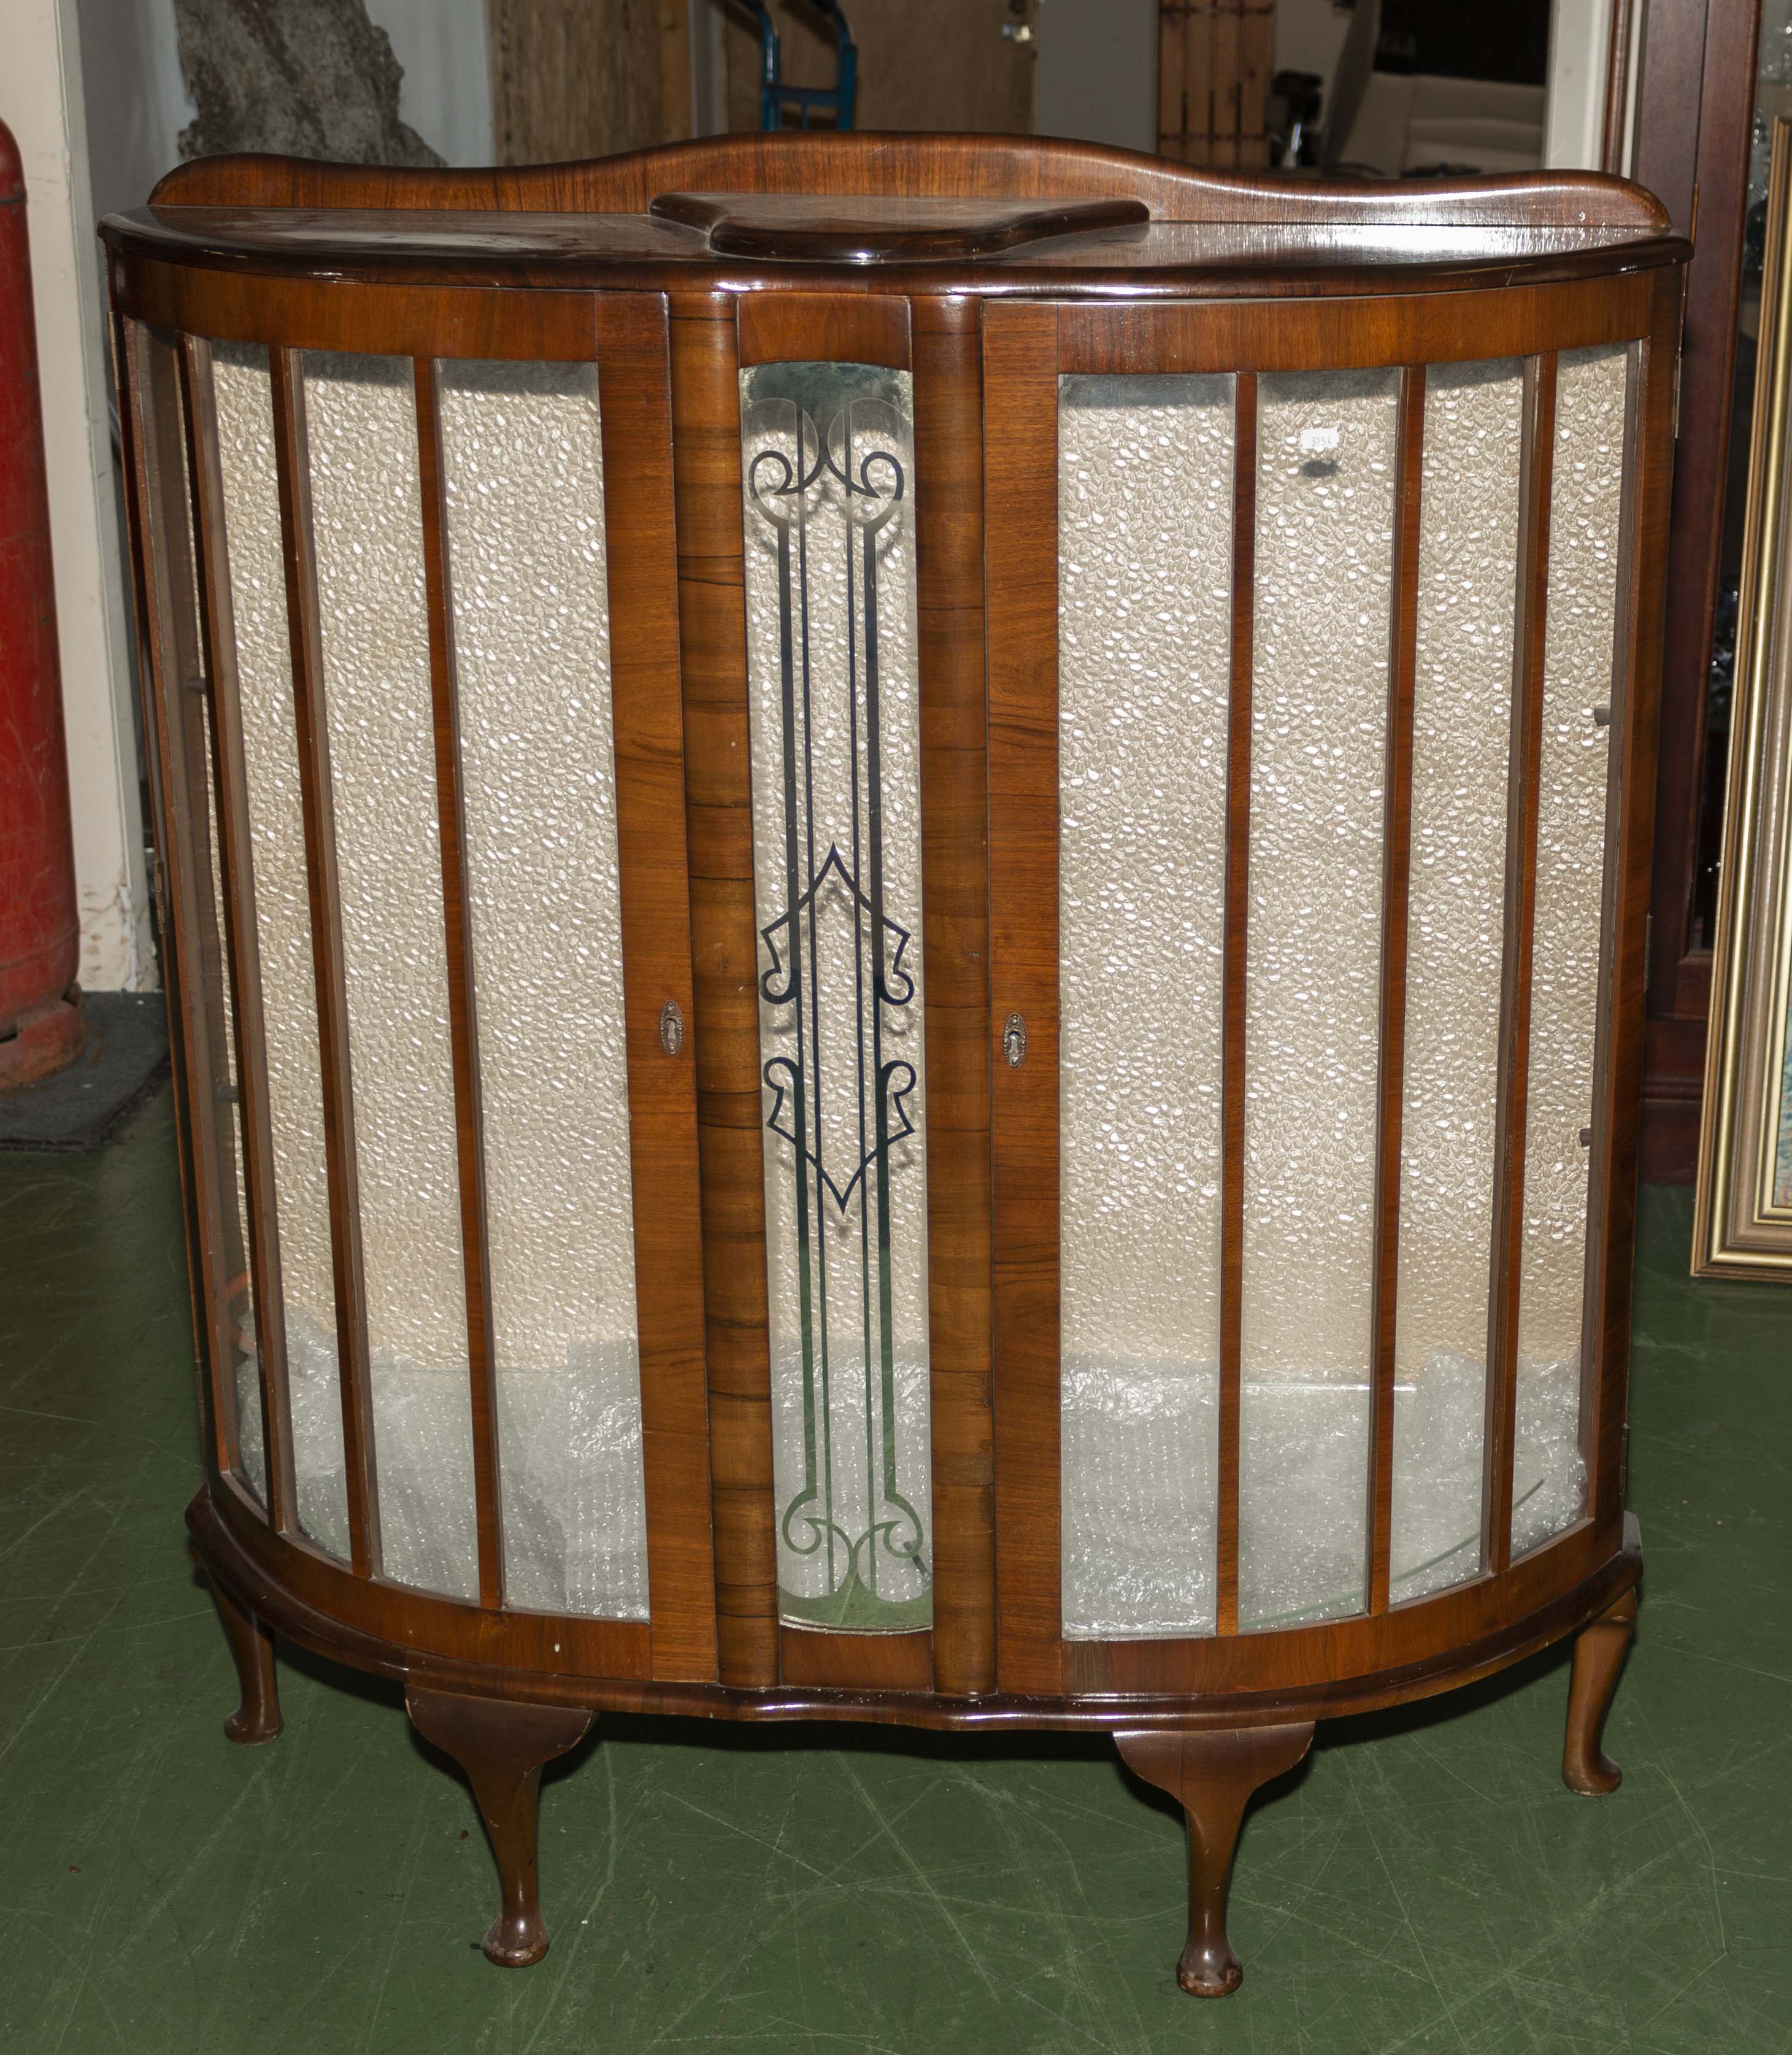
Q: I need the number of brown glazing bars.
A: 6